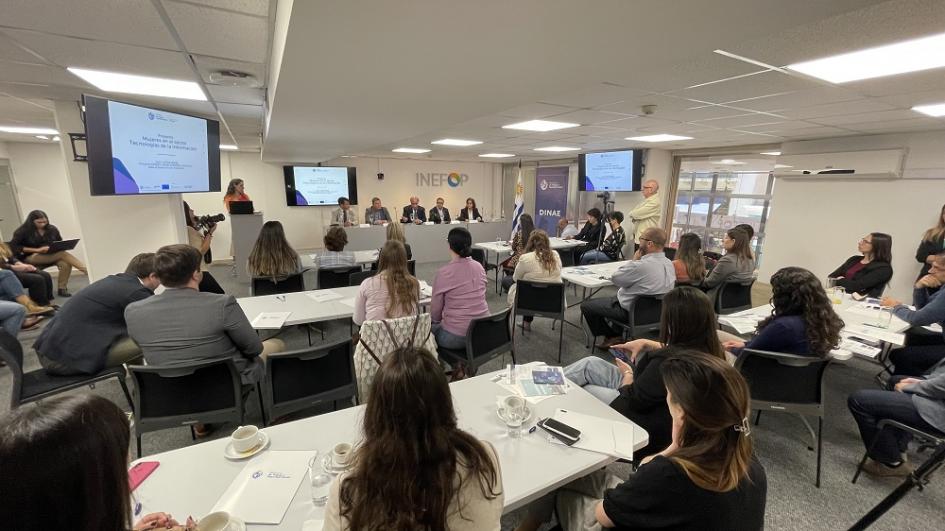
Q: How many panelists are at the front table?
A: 5